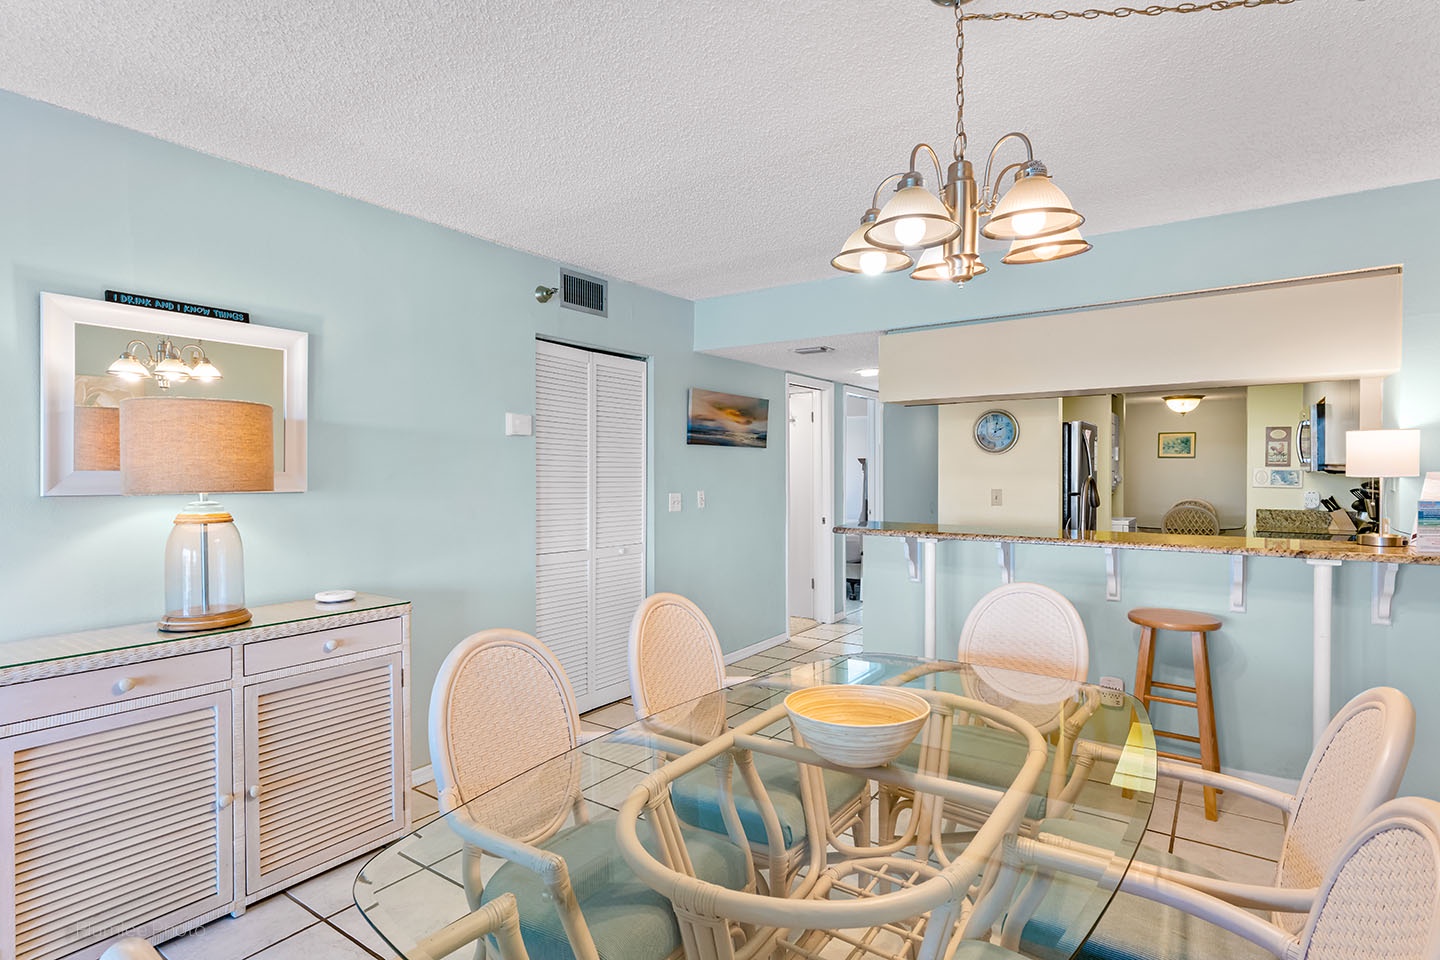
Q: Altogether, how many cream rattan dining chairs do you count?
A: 6